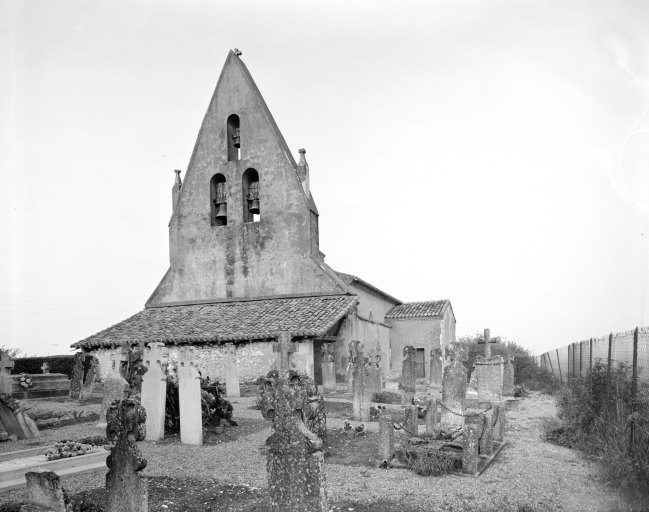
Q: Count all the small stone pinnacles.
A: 2